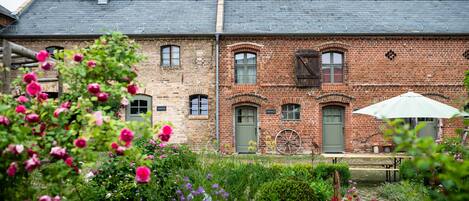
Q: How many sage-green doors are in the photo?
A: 4